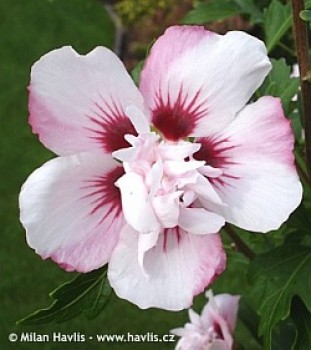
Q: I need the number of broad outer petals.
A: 5